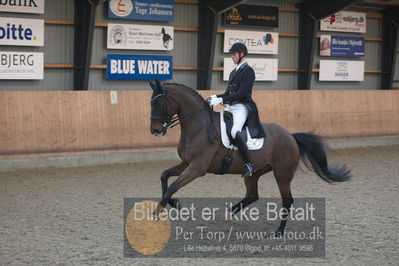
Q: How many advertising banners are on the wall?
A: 12